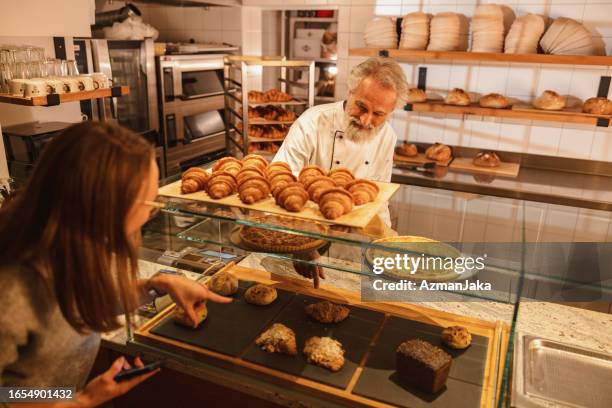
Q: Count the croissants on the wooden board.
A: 14